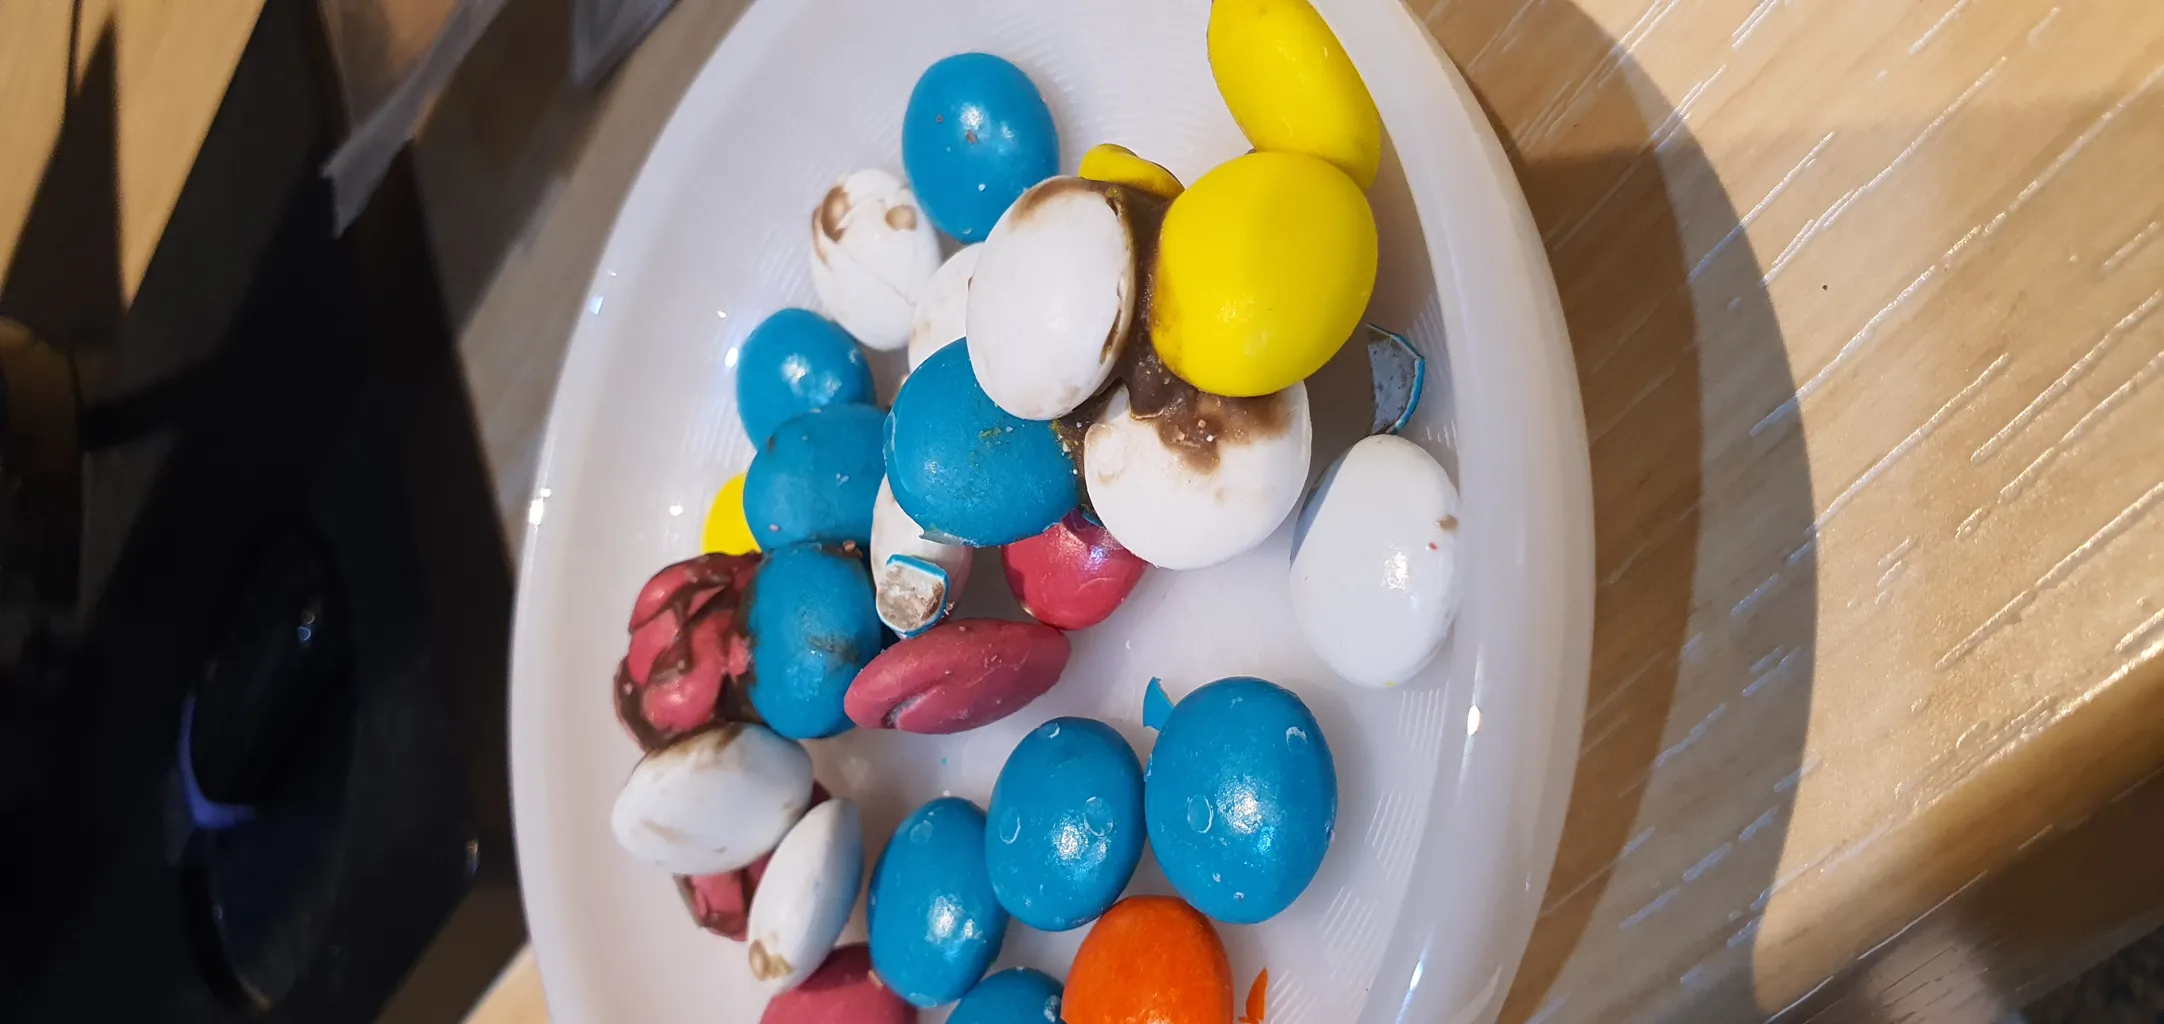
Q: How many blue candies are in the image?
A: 9